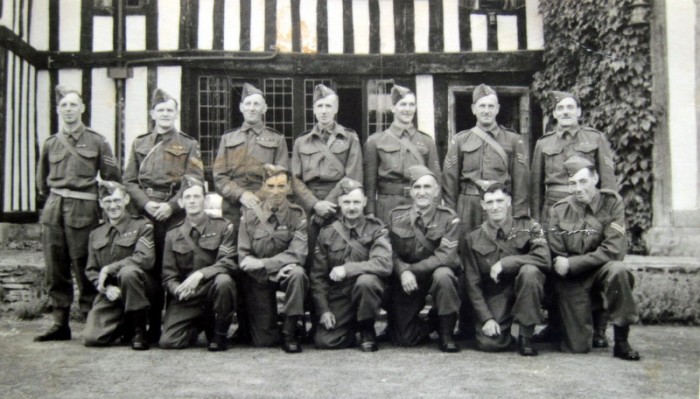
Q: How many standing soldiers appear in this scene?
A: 7